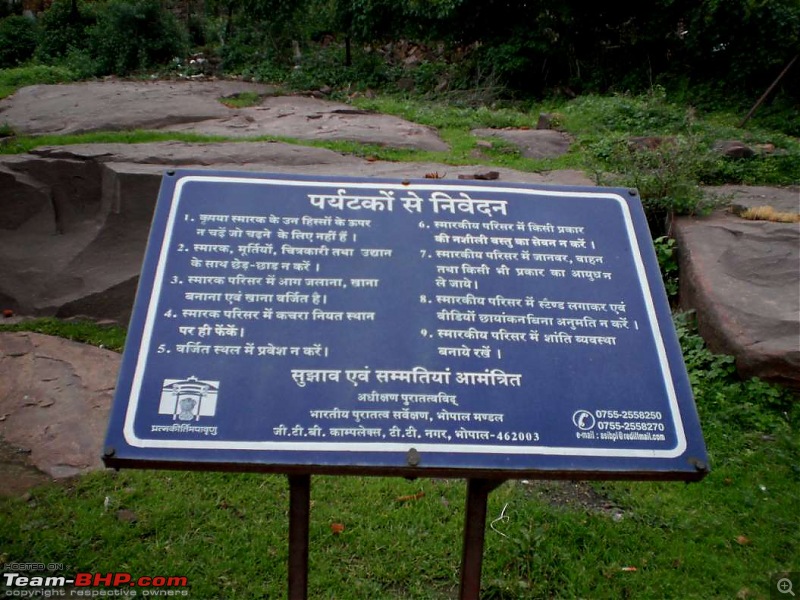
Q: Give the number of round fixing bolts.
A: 6